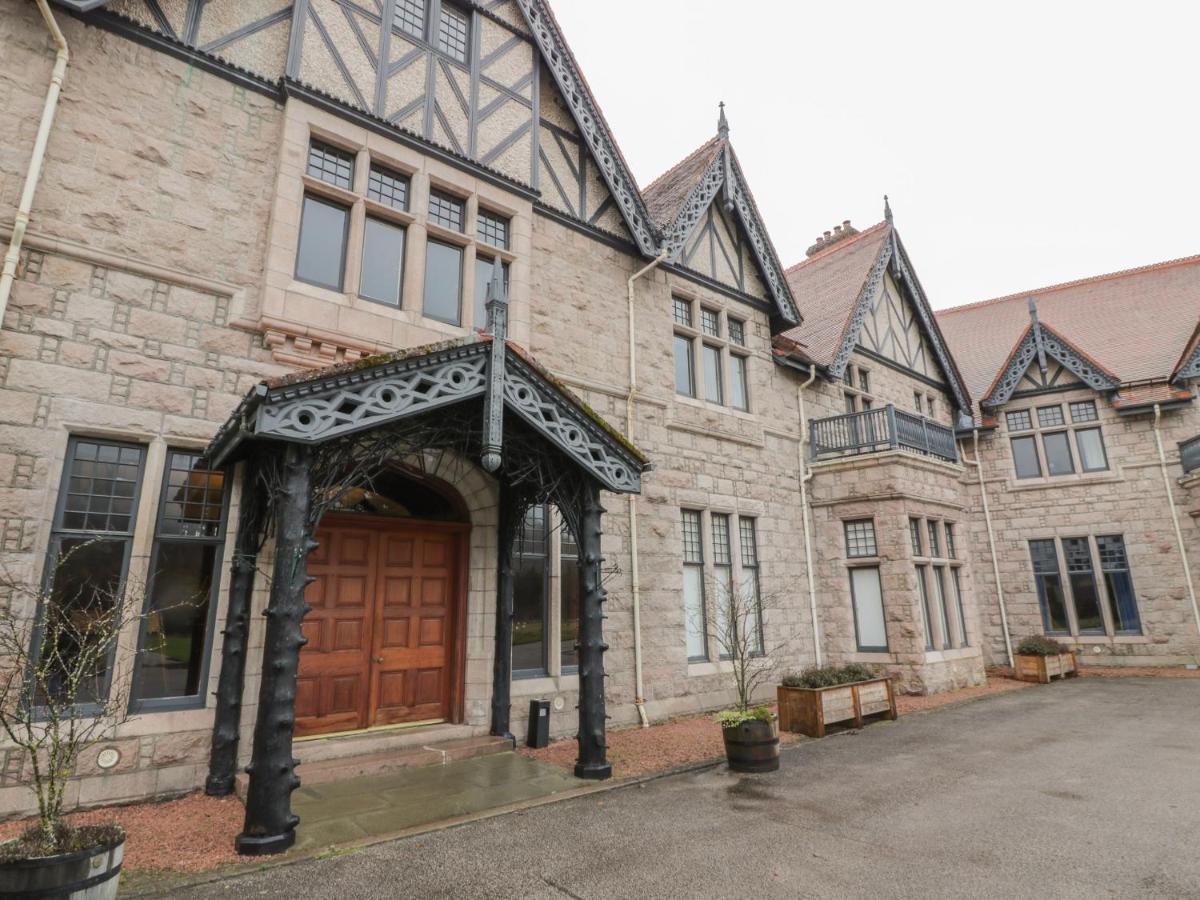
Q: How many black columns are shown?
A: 4